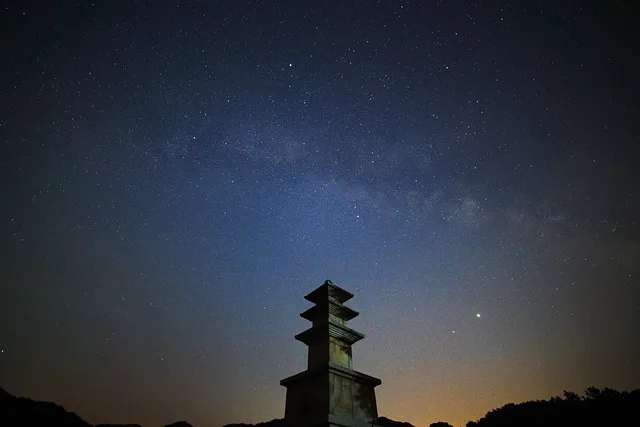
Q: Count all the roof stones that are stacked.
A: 3